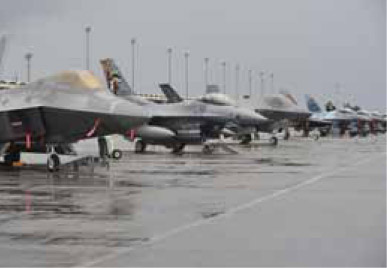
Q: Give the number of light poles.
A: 11